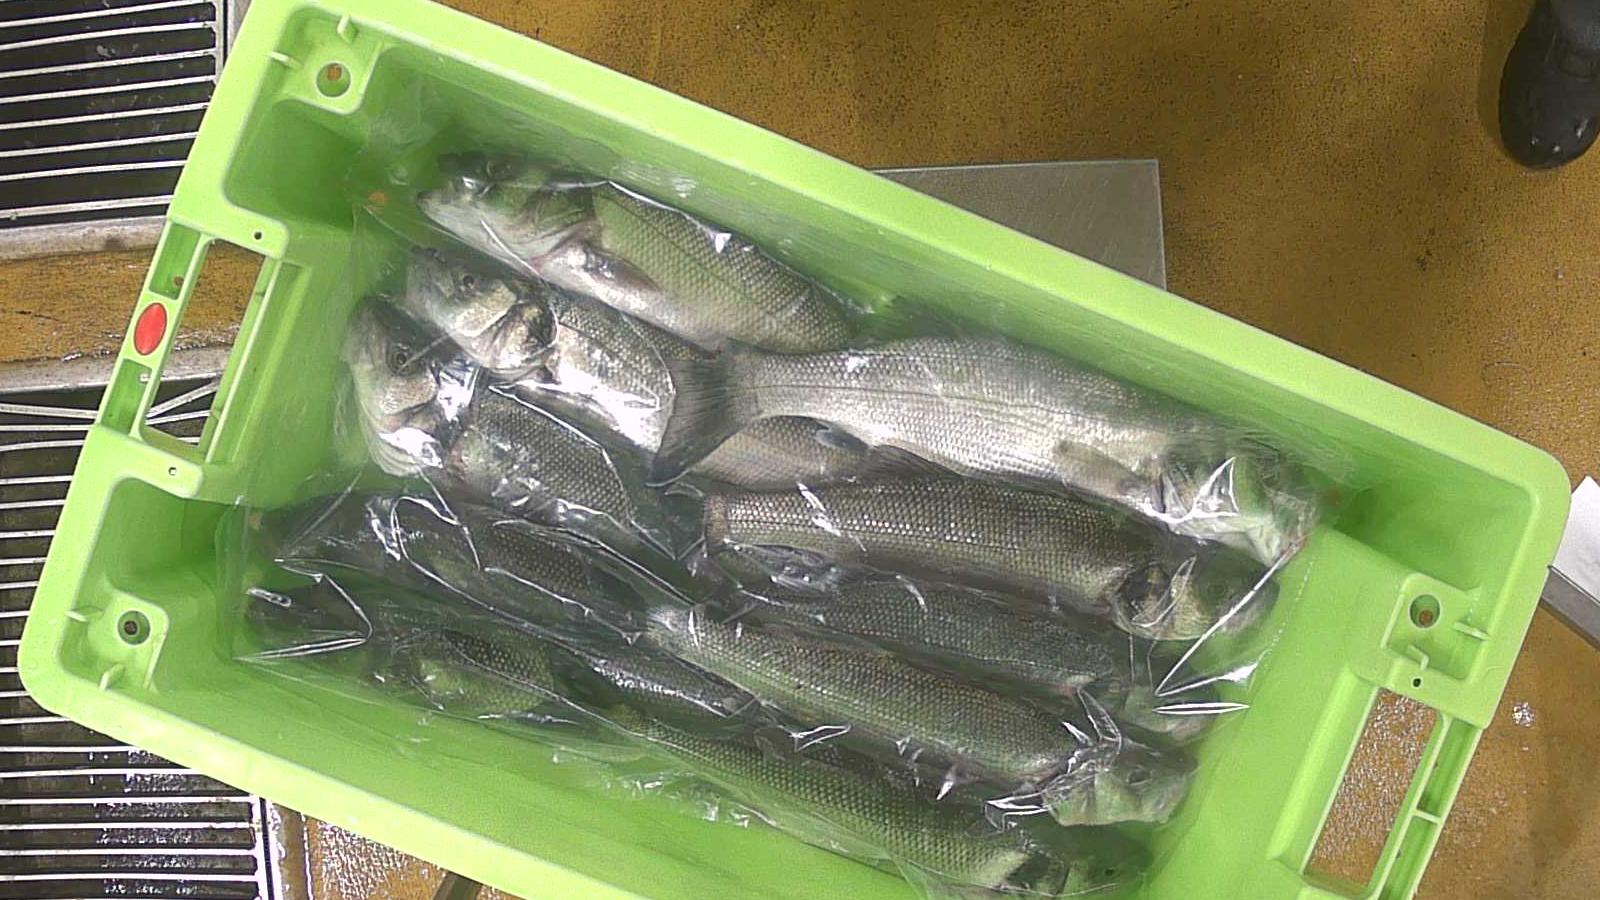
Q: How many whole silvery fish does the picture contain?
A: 10